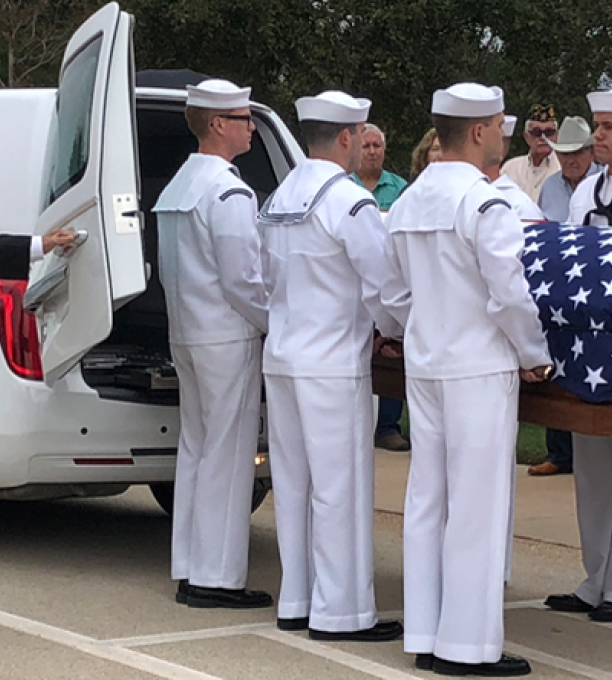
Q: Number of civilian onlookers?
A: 4